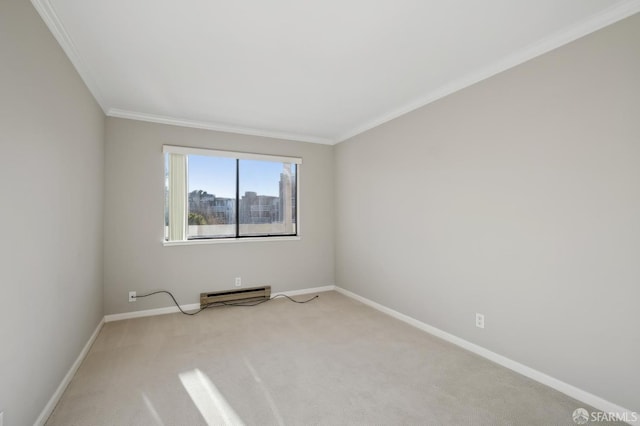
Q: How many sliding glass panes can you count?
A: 2